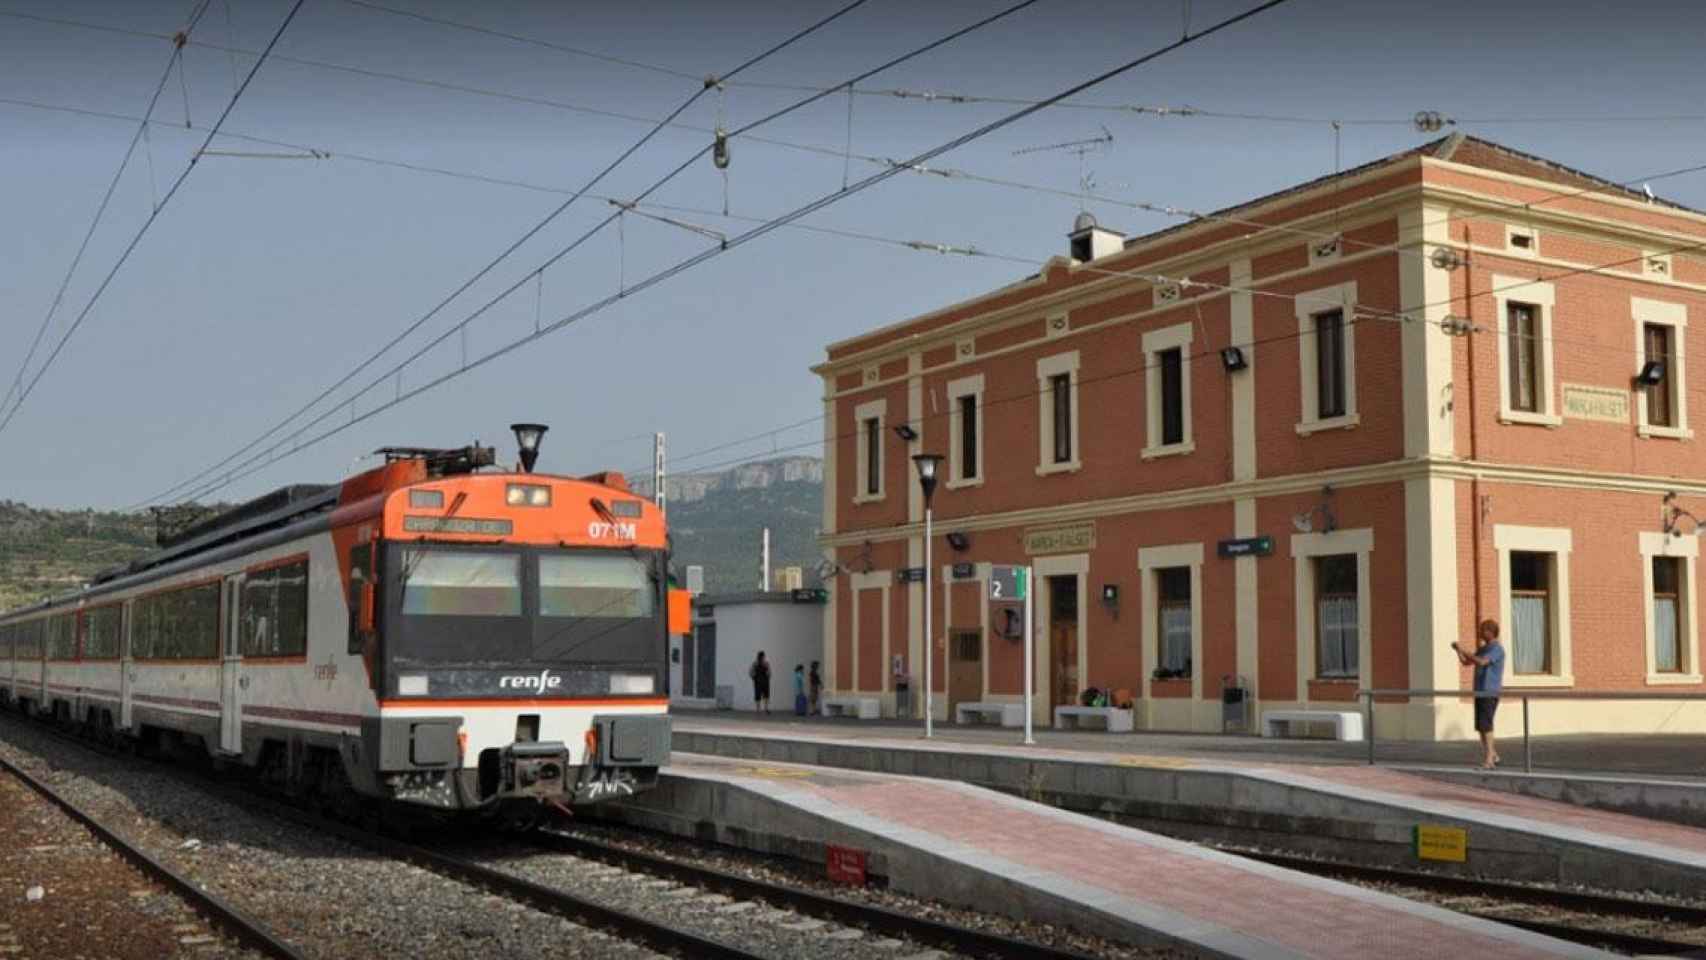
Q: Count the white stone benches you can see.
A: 4